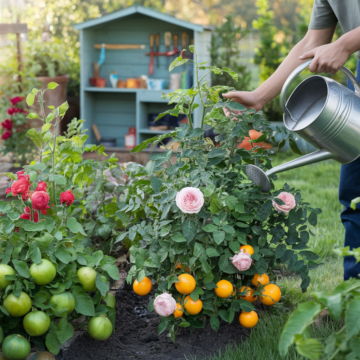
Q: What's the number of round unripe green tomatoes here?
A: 8